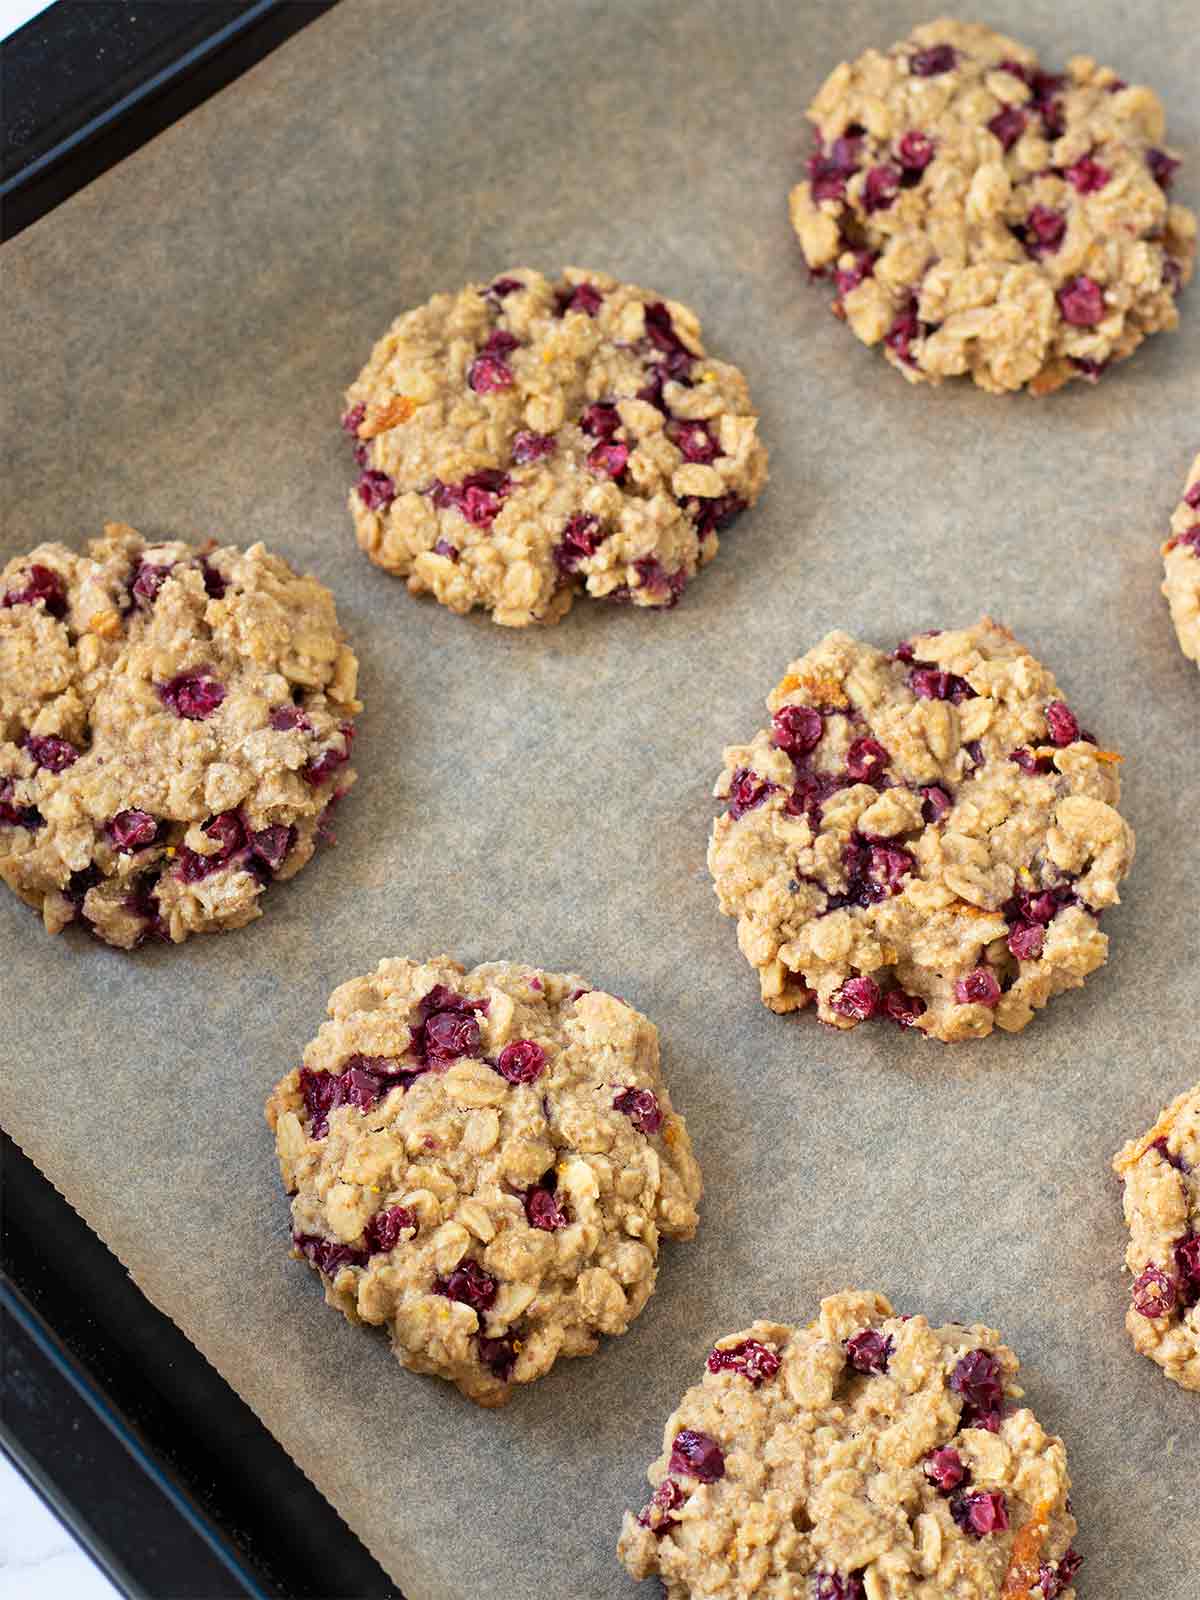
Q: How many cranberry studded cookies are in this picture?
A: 8